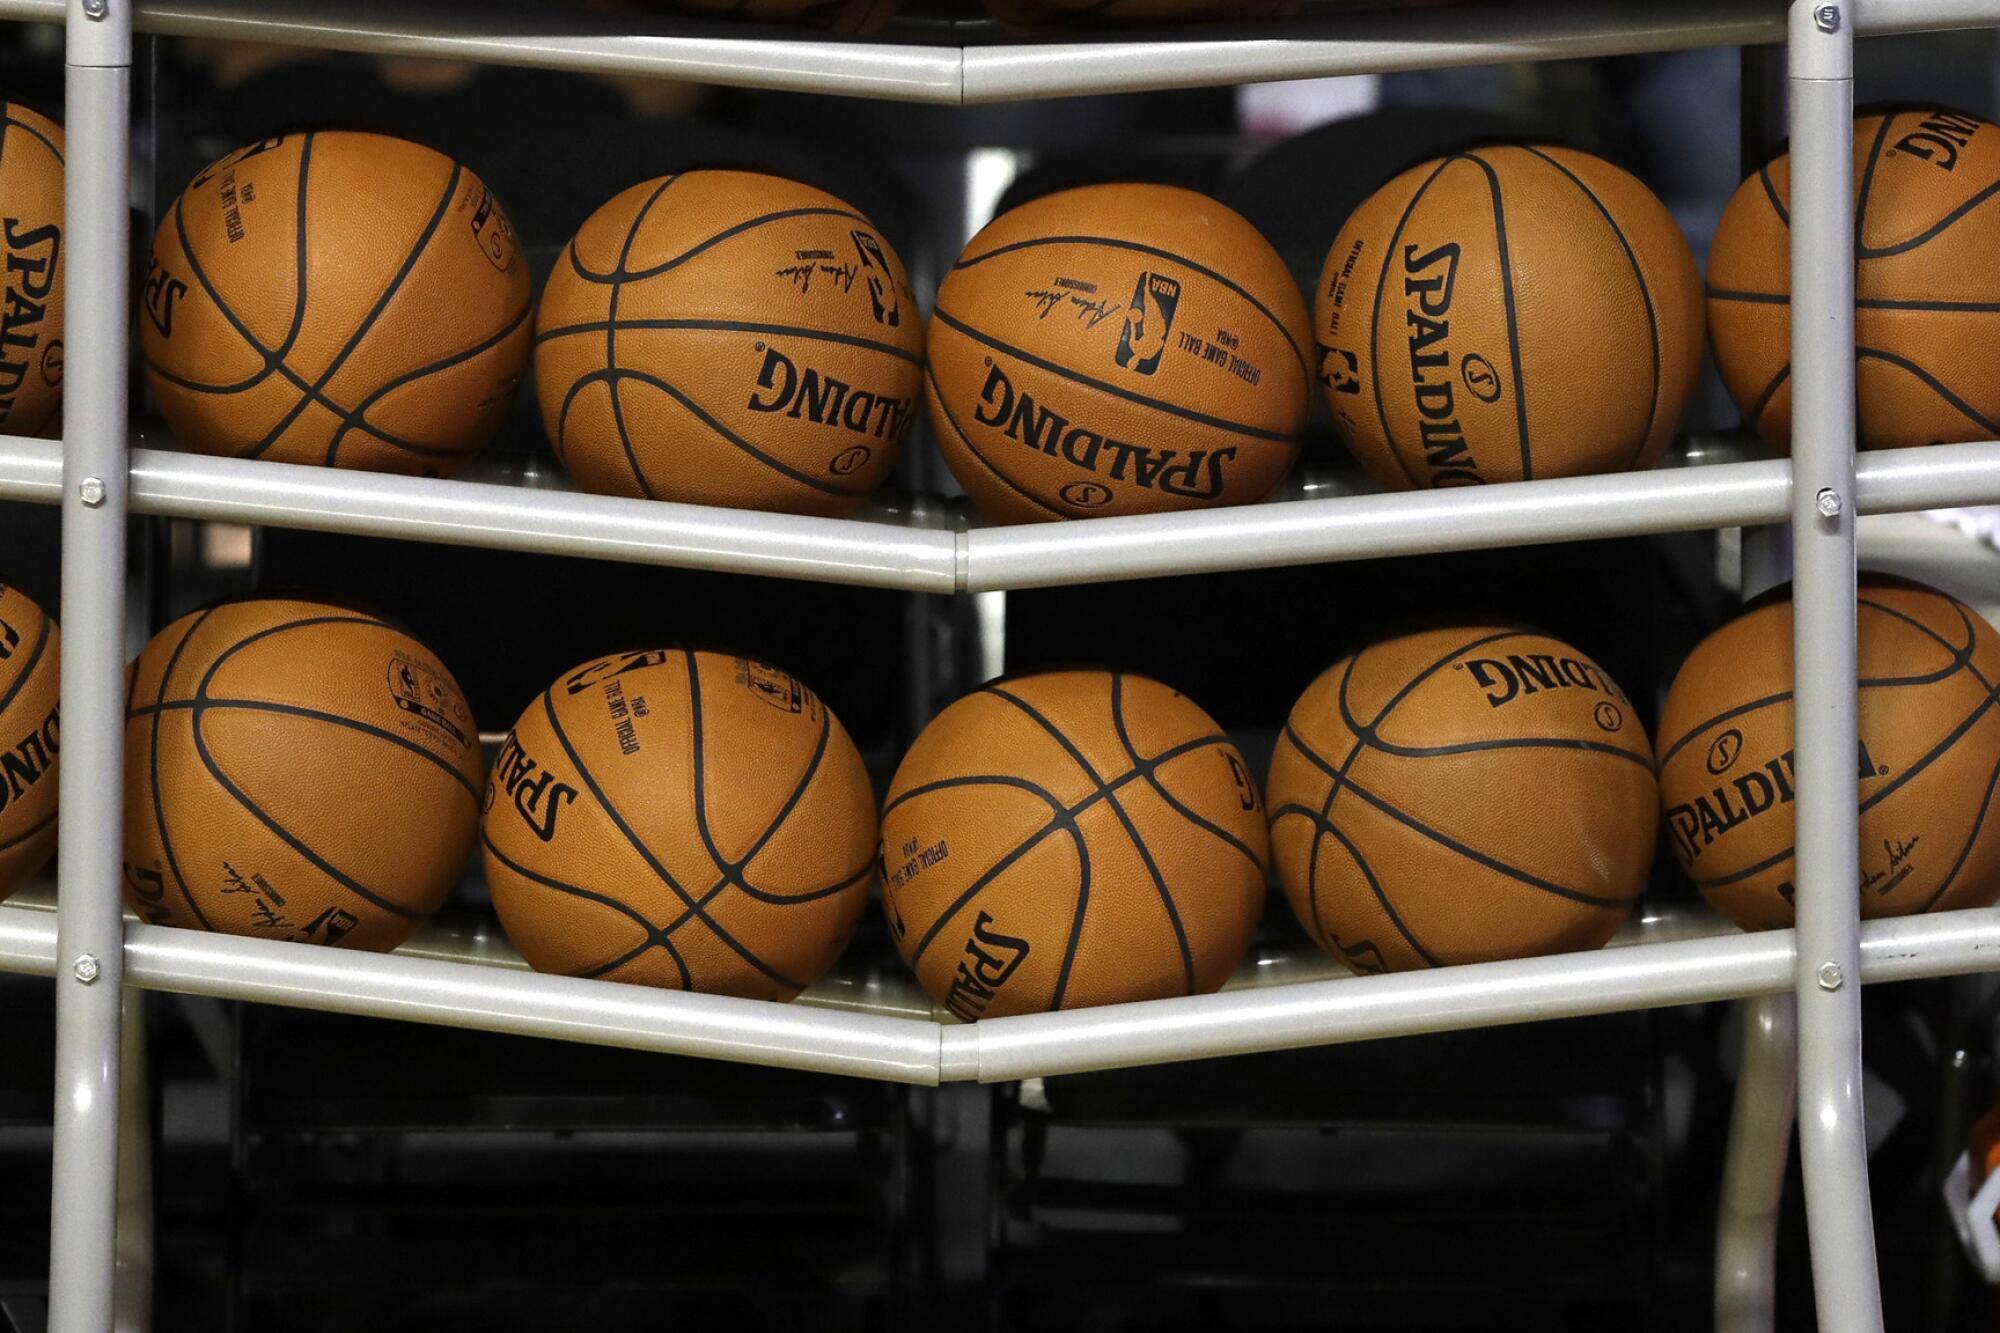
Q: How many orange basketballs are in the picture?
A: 12